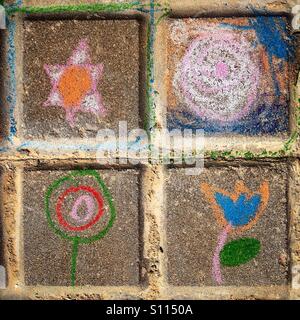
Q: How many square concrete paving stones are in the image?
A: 4